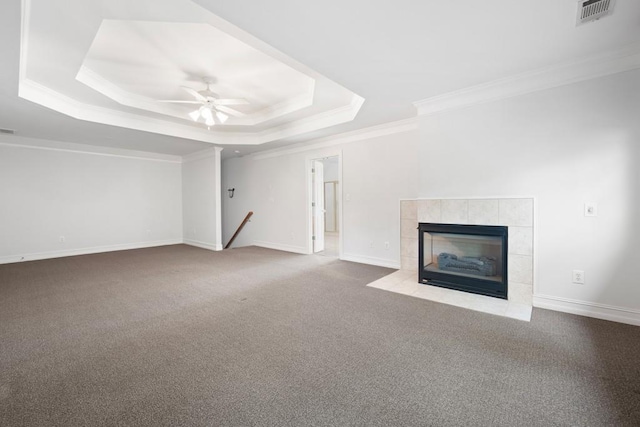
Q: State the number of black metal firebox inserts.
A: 1